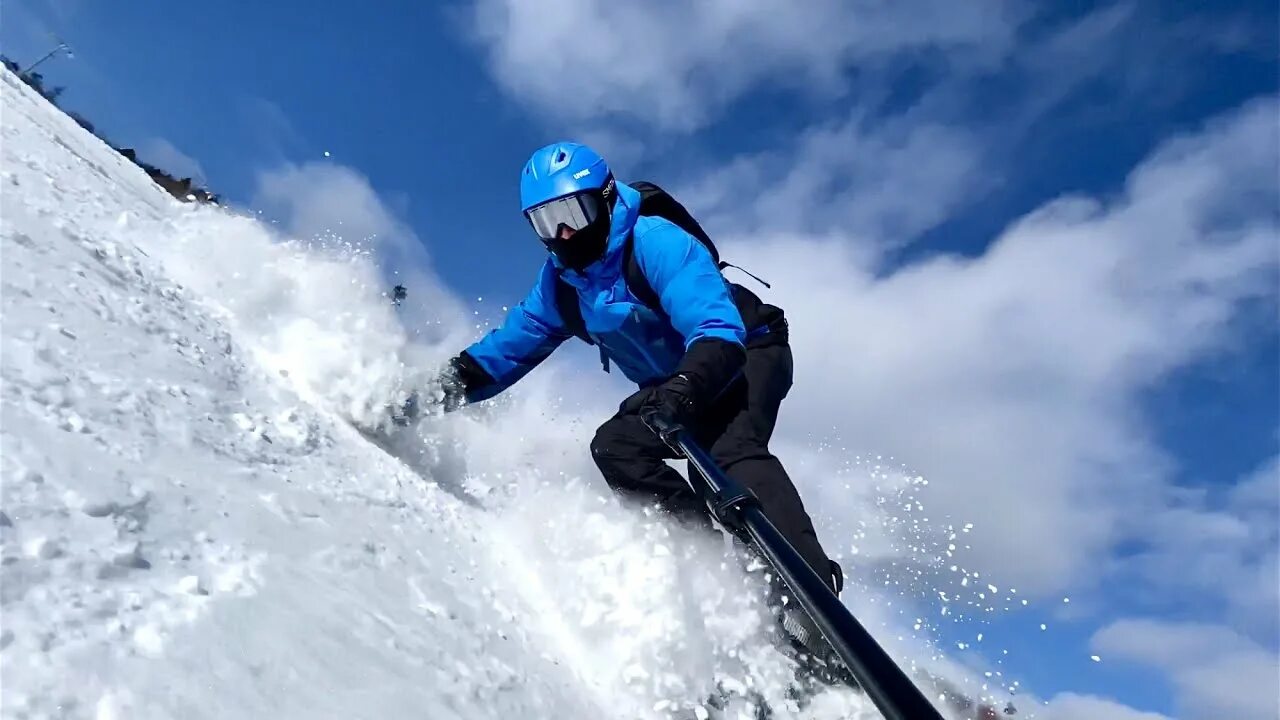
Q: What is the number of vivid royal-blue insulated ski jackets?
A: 1